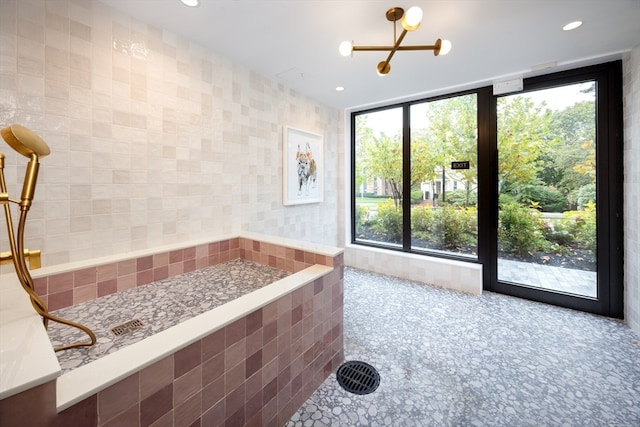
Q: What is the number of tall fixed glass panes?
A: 2